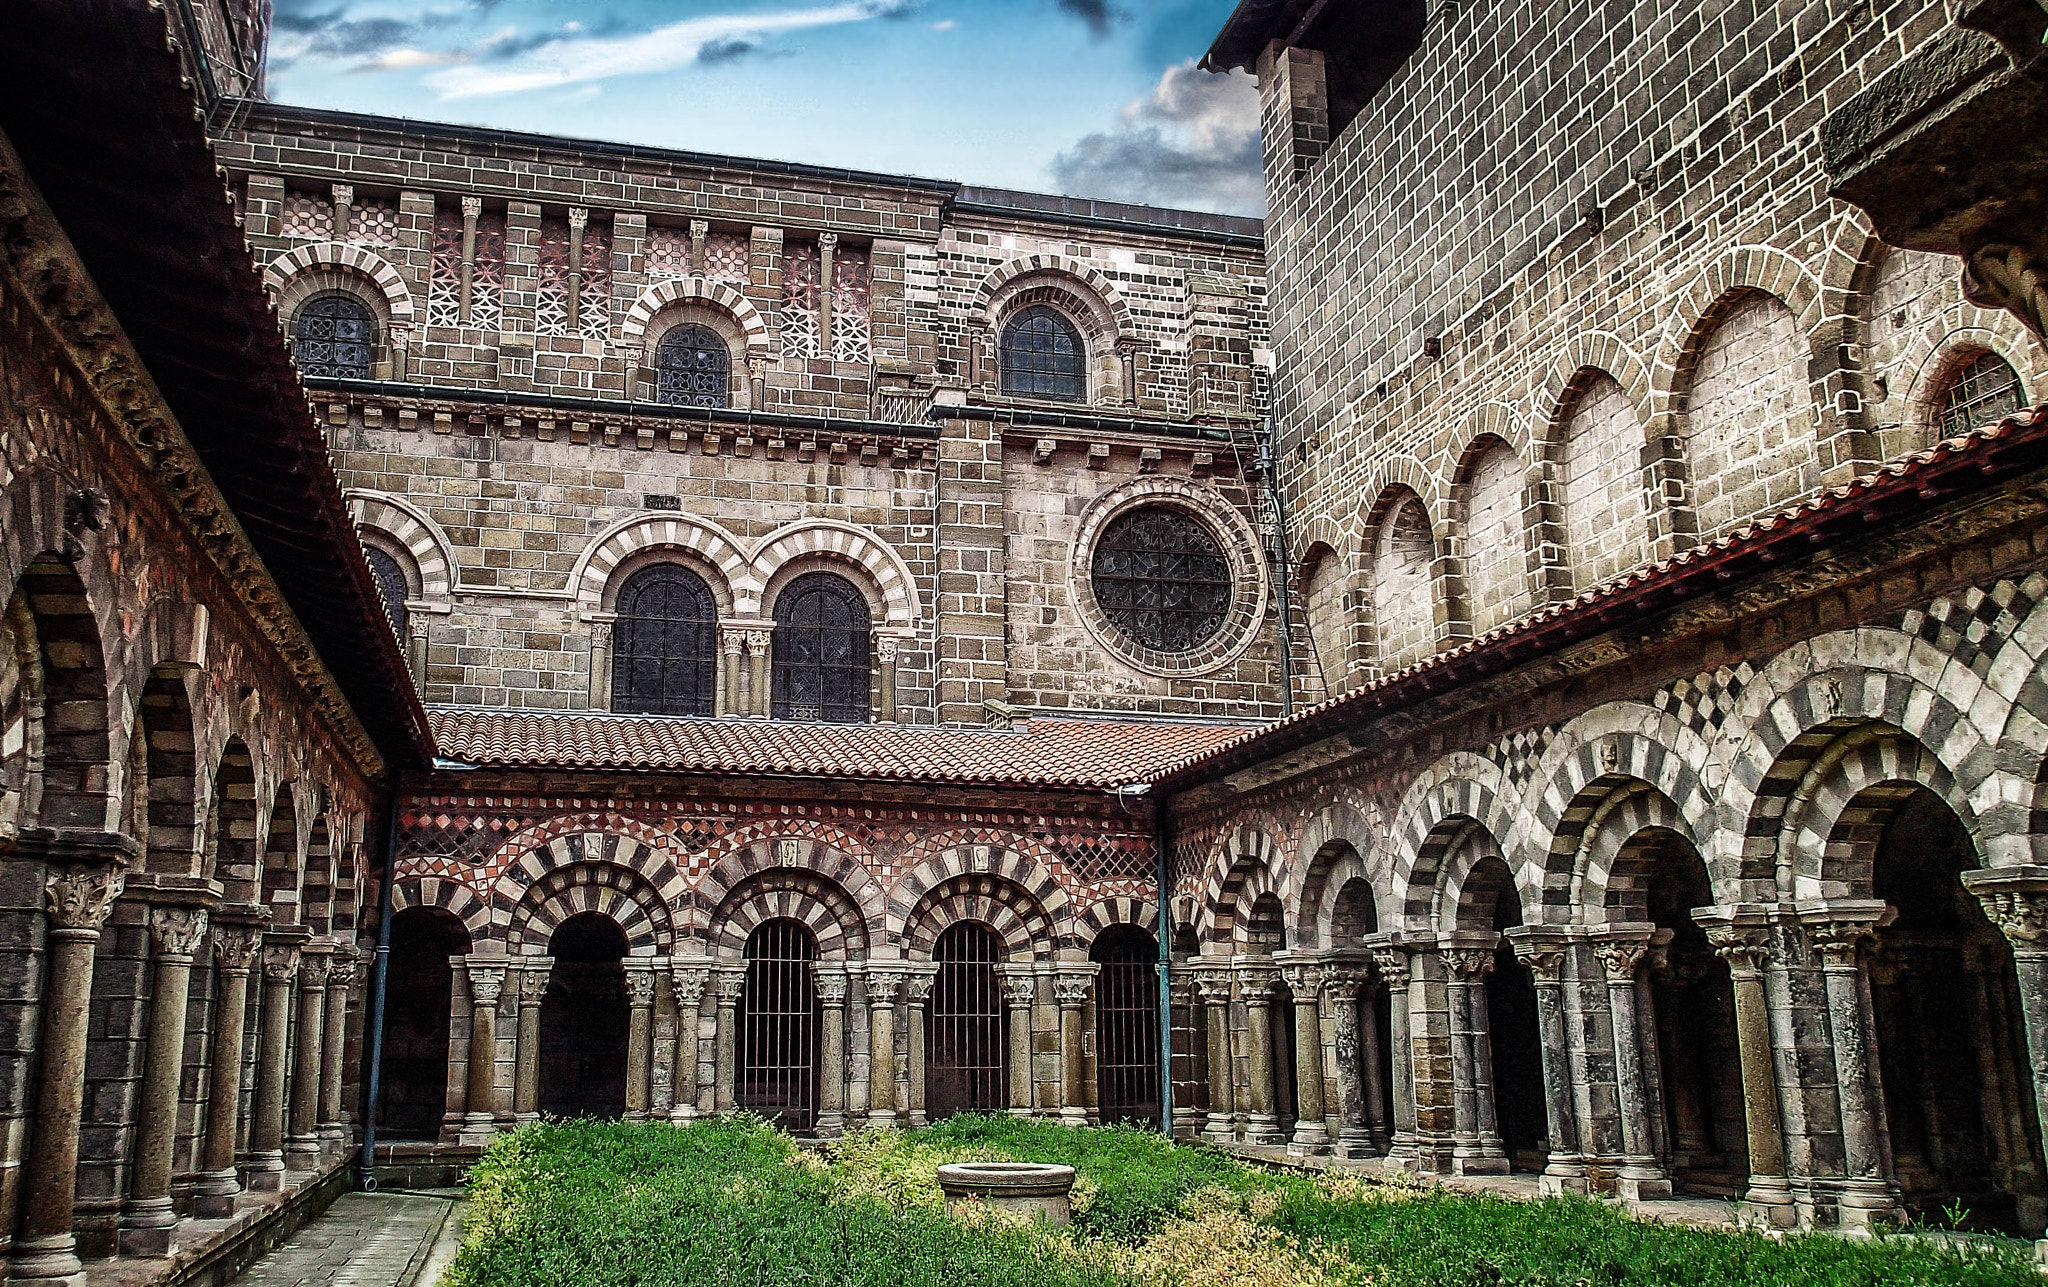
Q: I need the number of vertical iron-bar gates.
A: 3